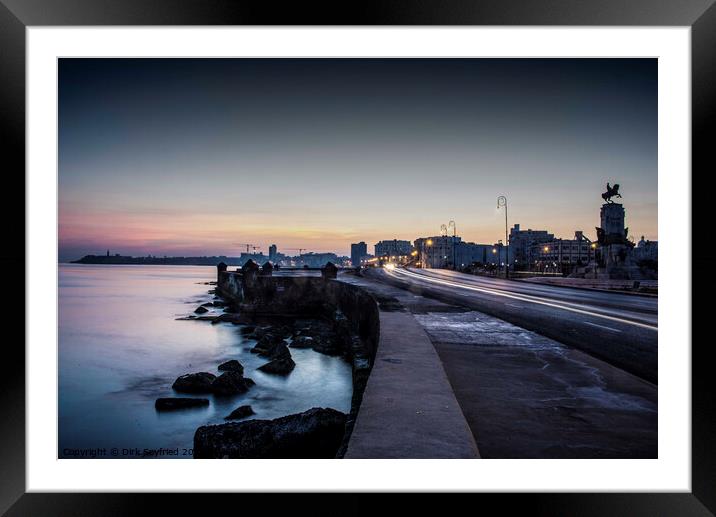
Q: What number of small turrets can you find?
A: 4